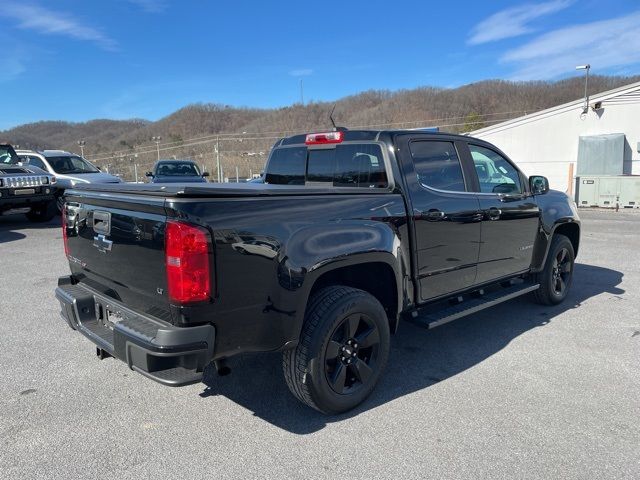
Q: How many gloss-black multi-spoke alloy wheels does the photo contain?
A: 2